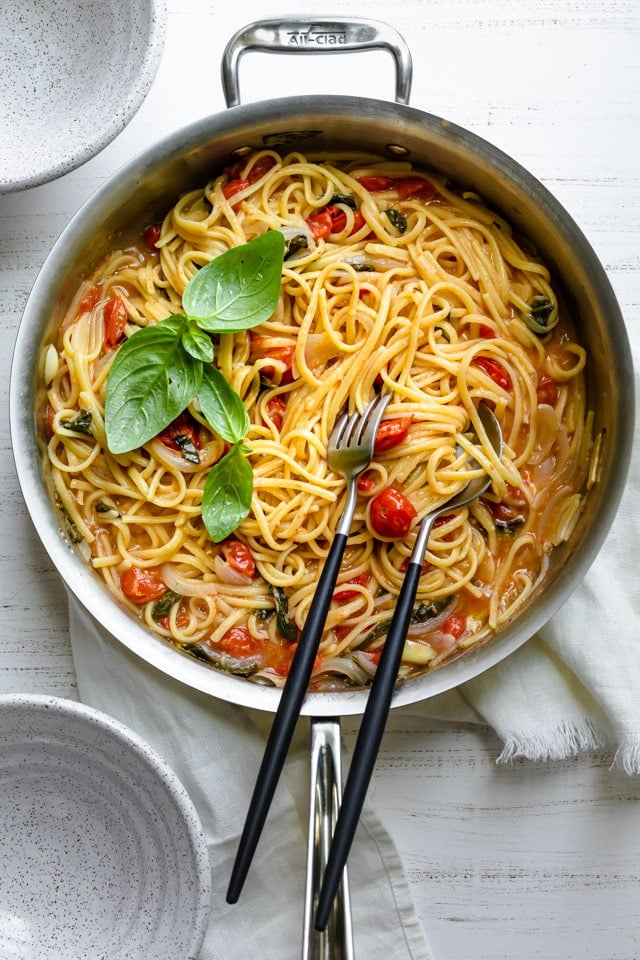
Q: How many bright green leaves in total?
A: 5